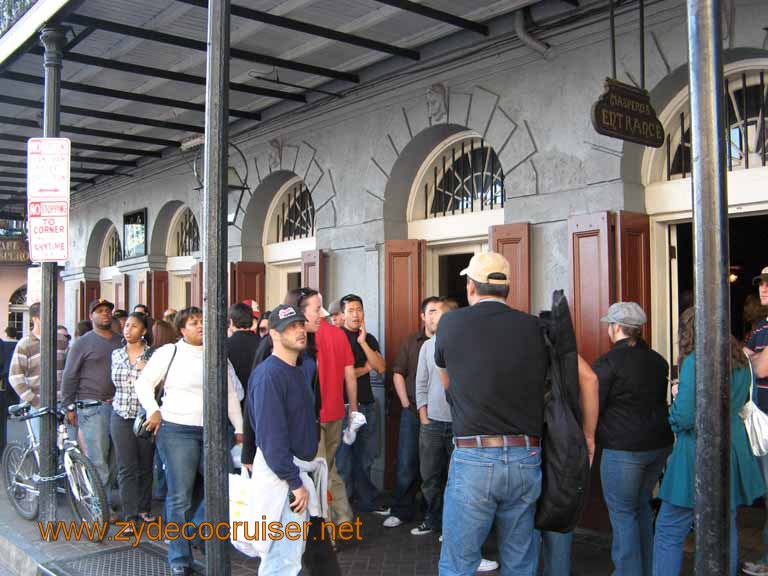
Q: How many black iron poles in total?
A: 3